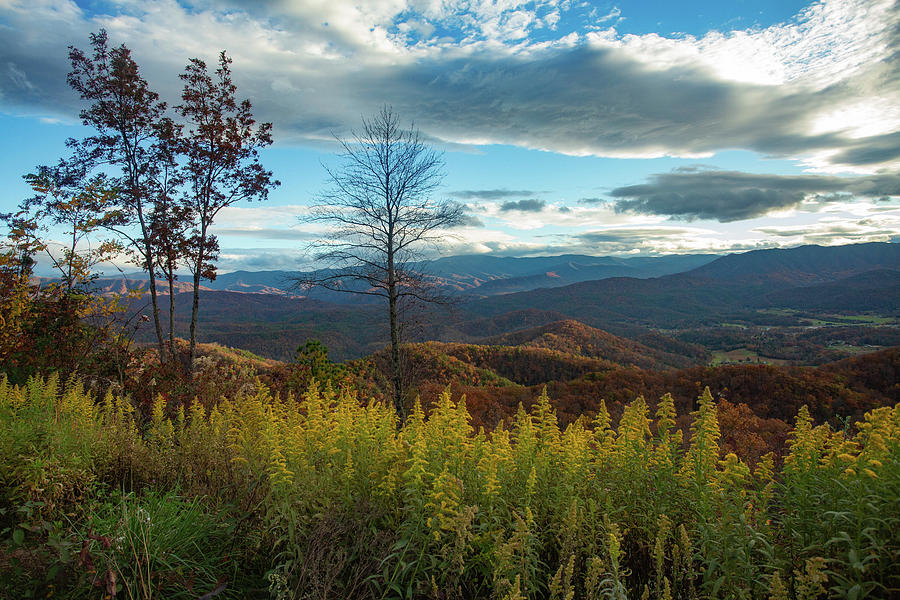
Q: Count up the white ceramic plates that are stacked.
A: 0